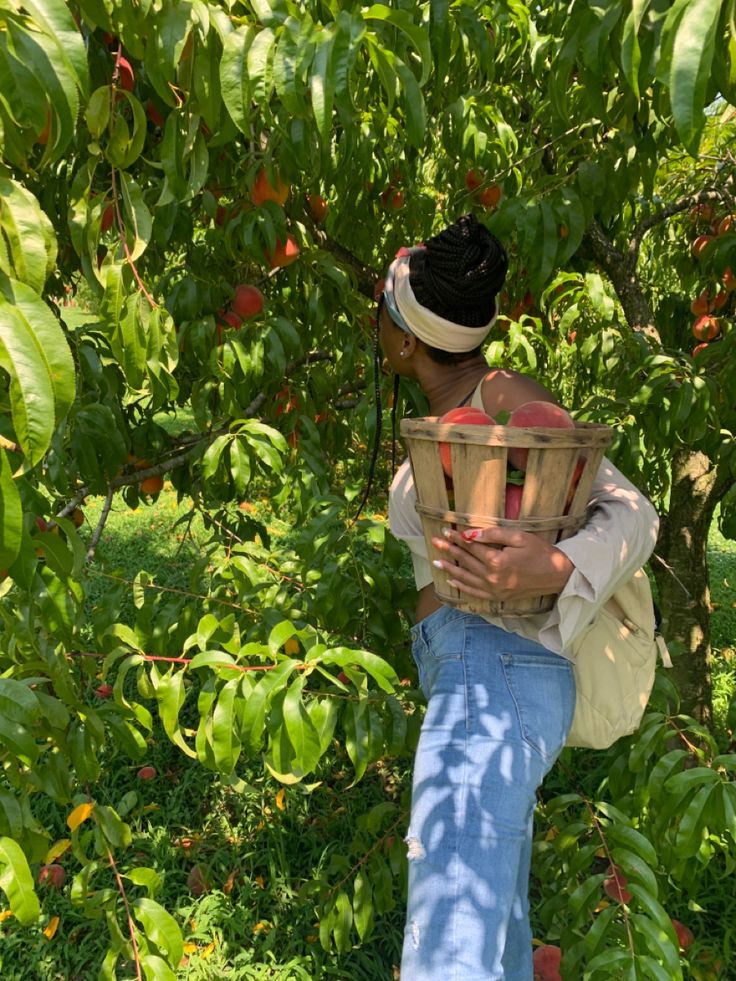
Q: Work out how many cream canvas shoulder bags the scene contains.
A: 1